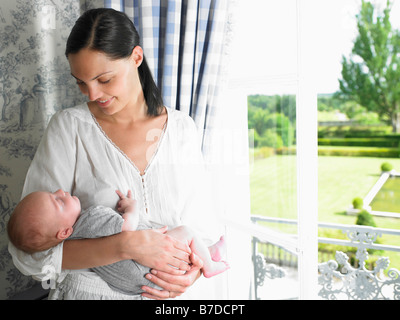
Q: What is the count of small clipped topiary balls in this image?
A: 2